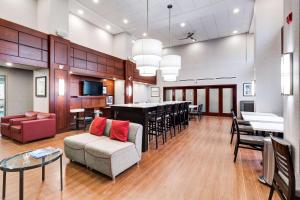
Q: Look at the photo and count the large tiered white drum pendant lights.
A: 2